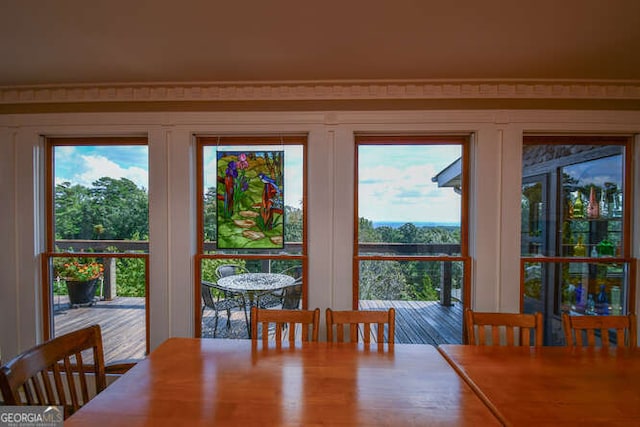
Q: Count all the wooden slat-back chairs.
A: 5